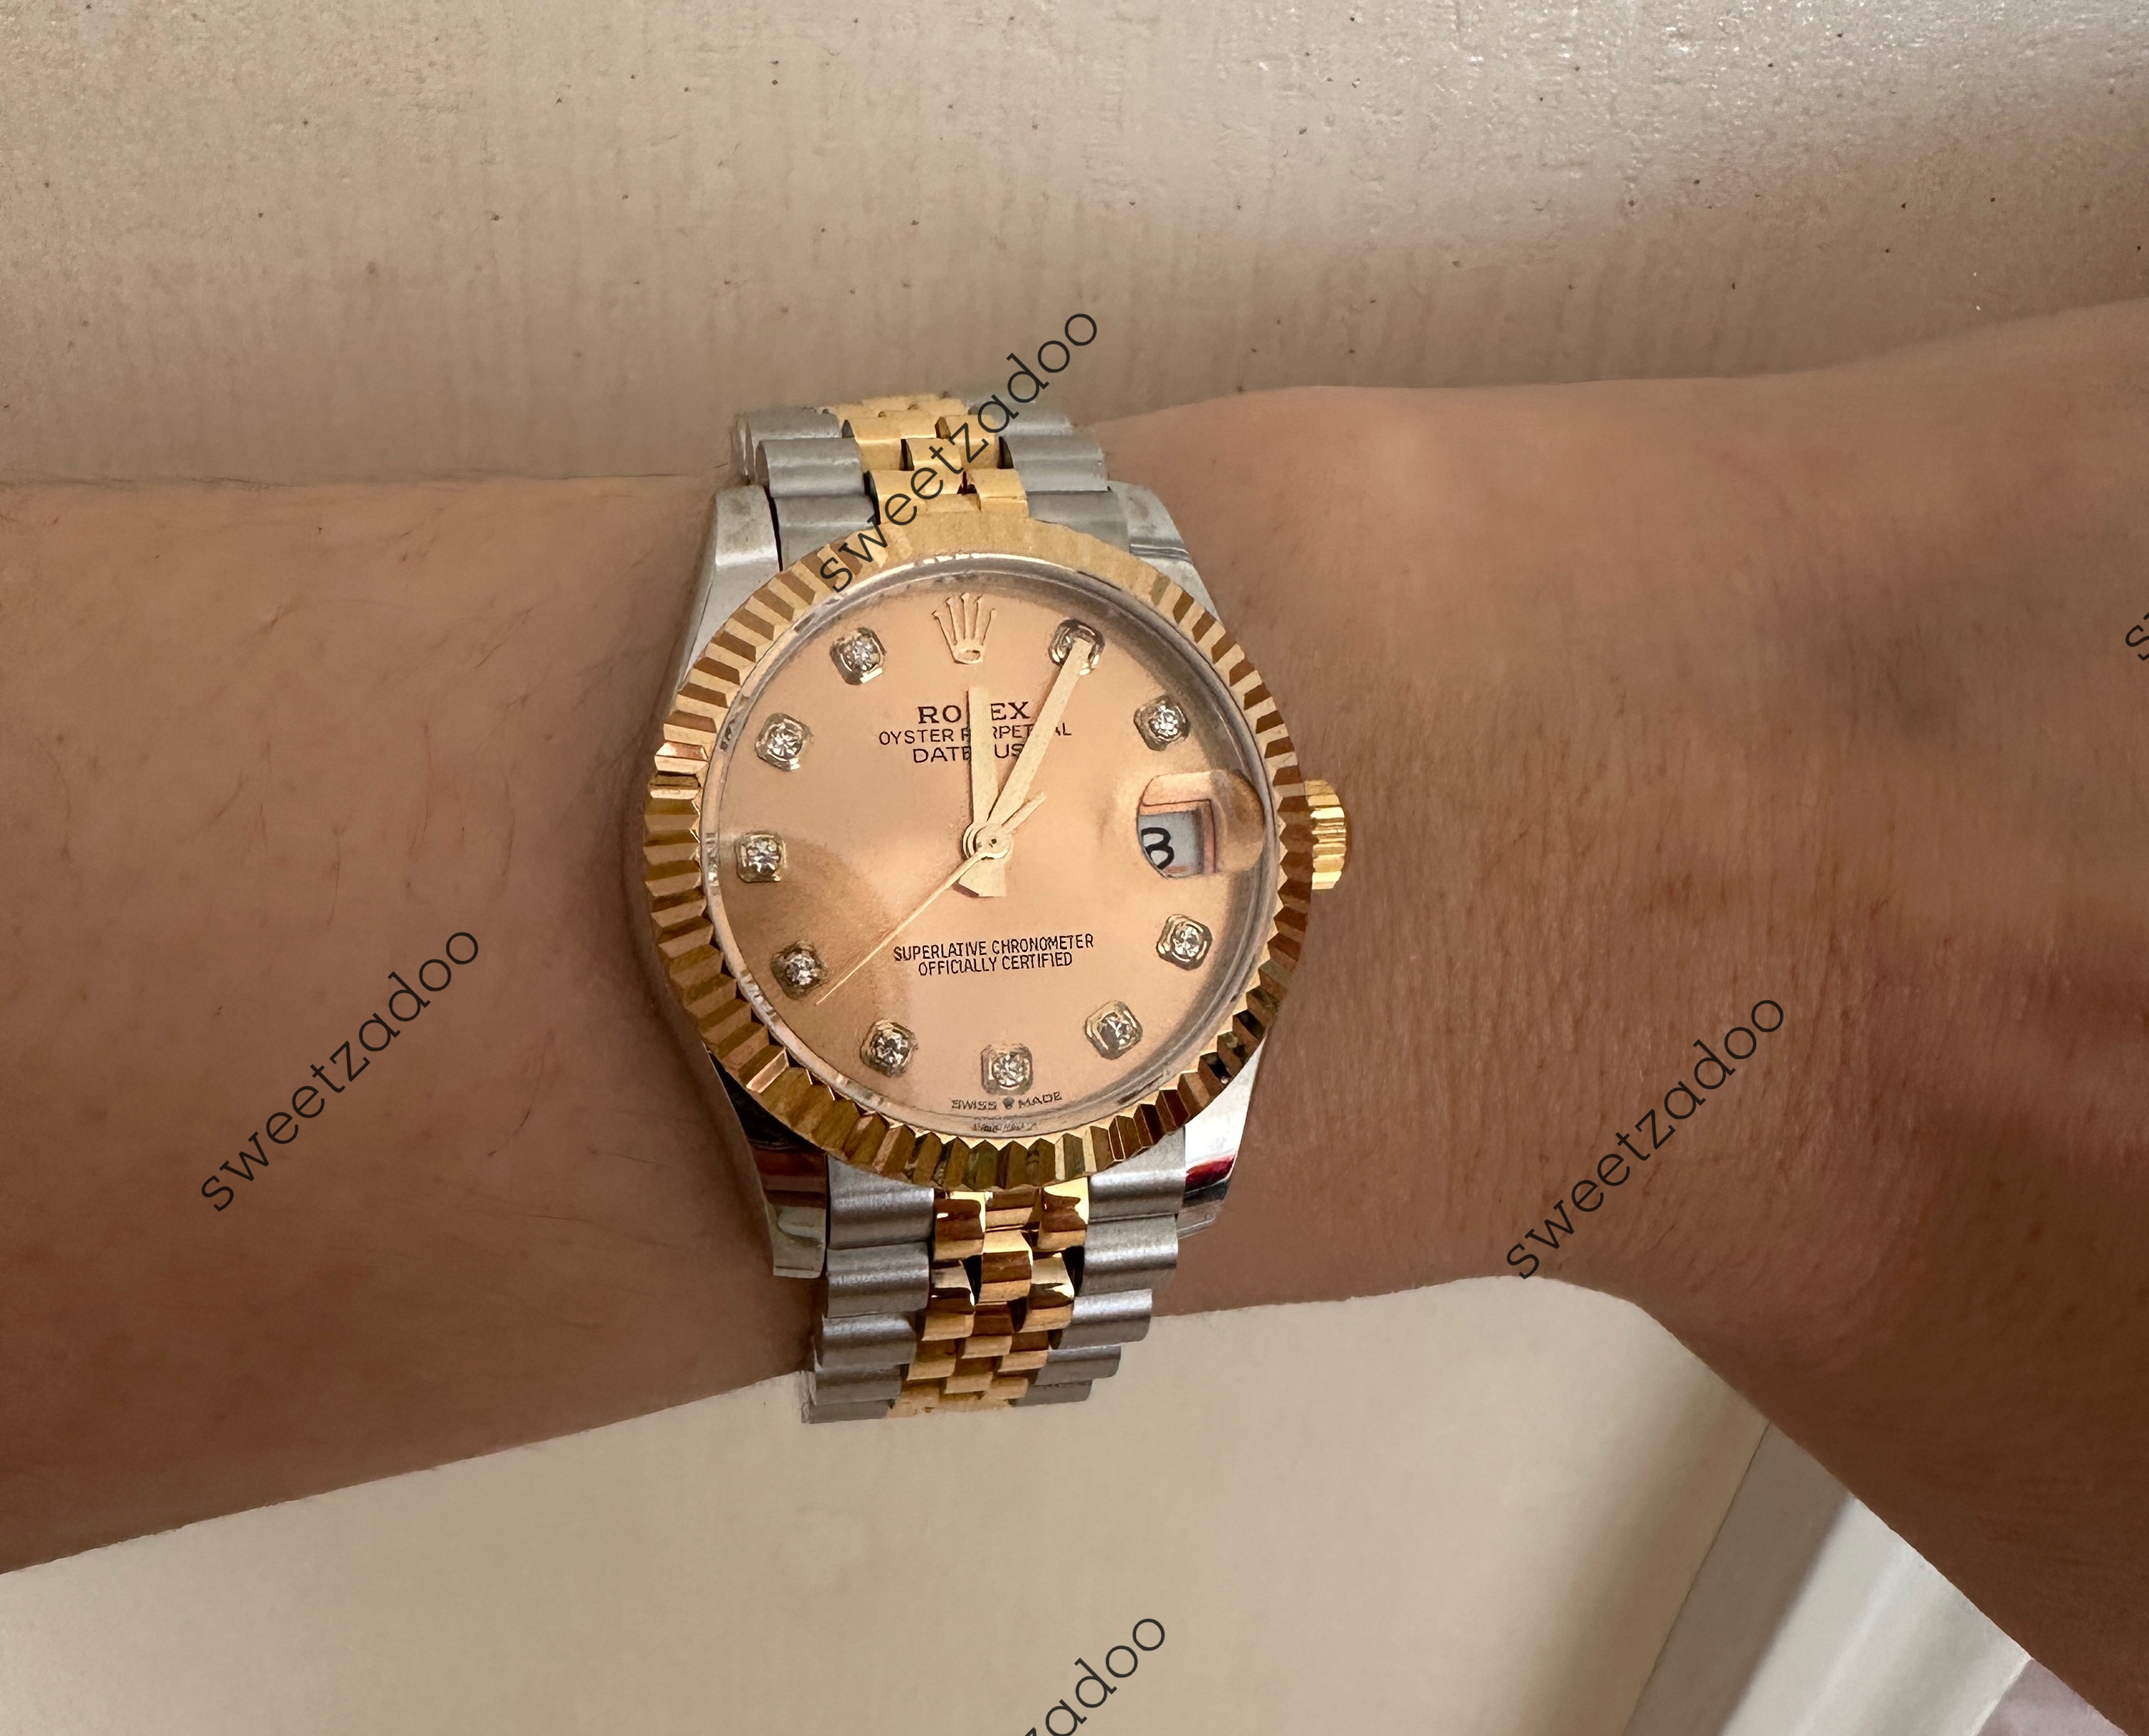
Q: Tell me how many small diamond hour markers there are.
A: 10